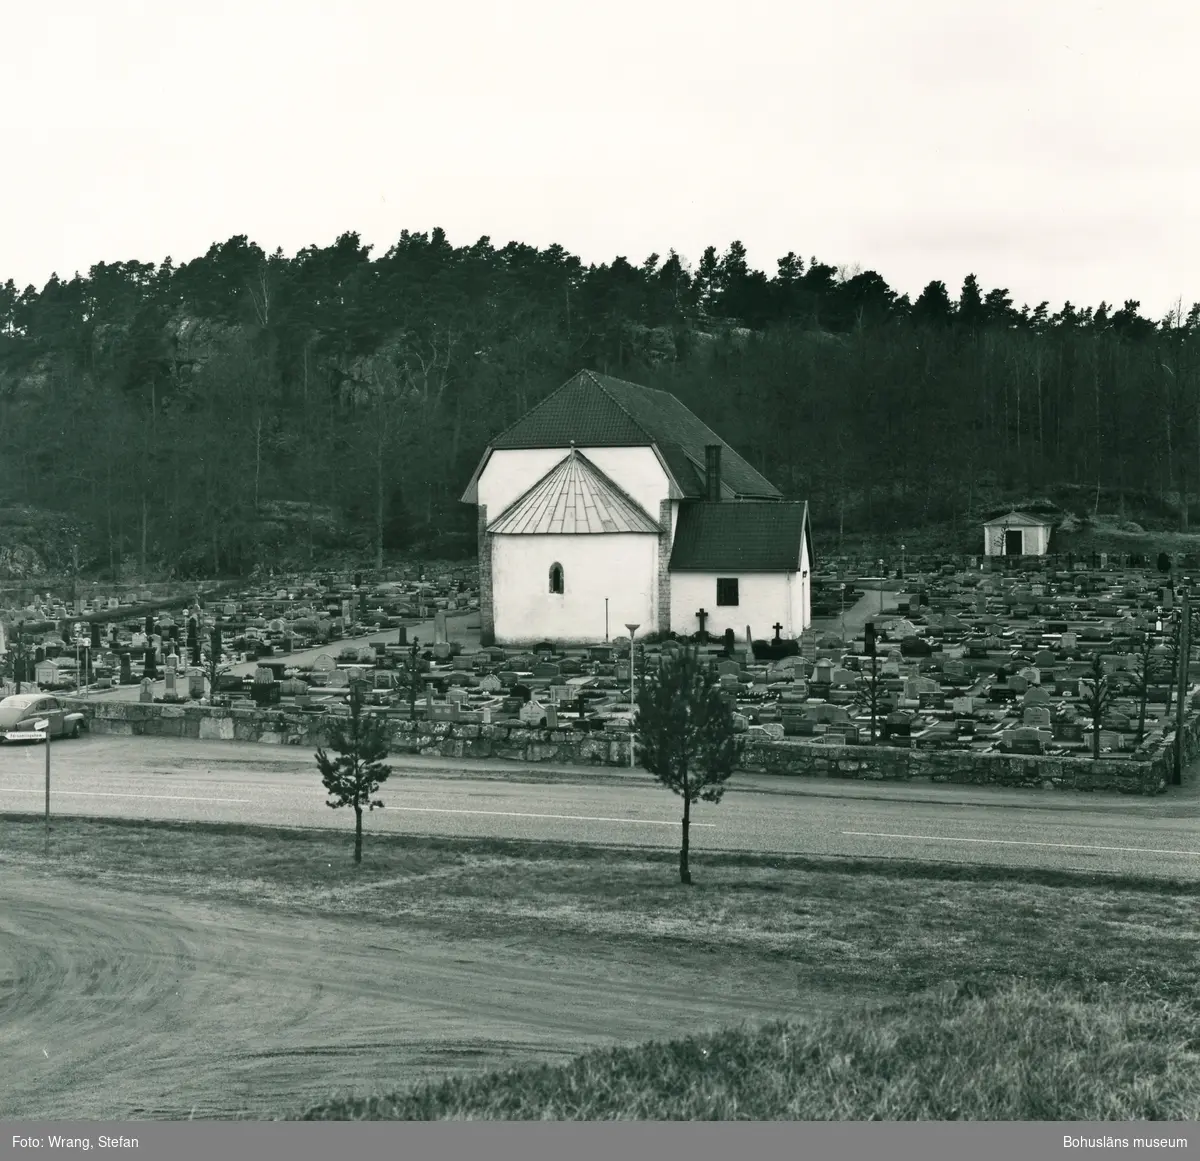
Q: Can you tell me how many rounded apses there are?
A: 1